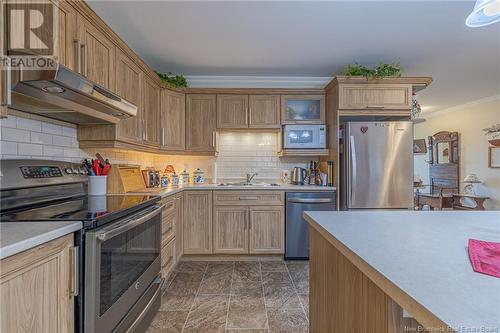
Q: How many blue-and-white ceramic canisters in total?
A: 4